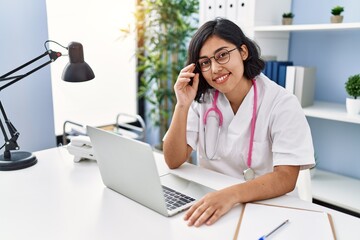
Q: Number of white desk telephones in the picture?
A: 1